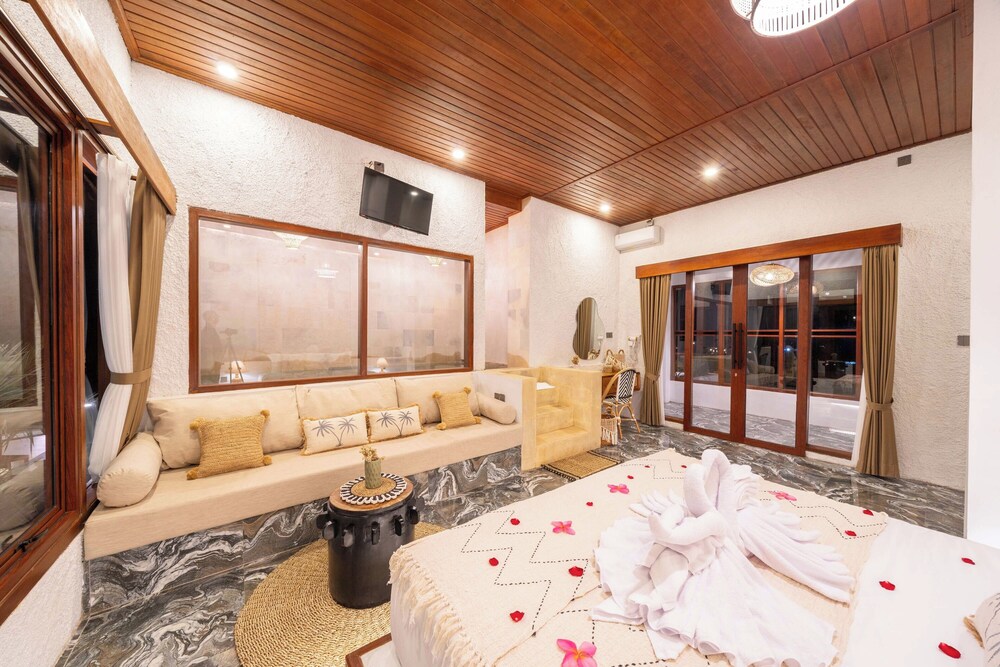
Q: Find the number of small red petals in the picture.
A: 13